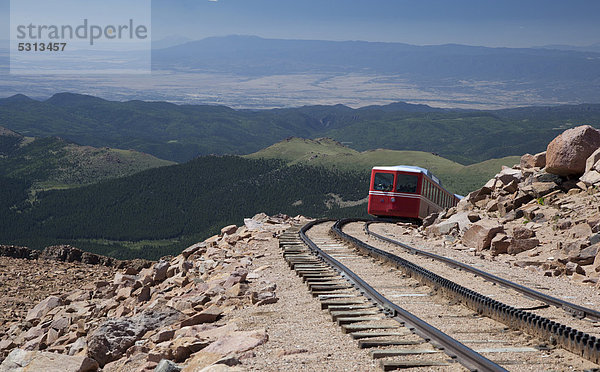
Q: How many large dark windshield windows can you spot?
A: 2